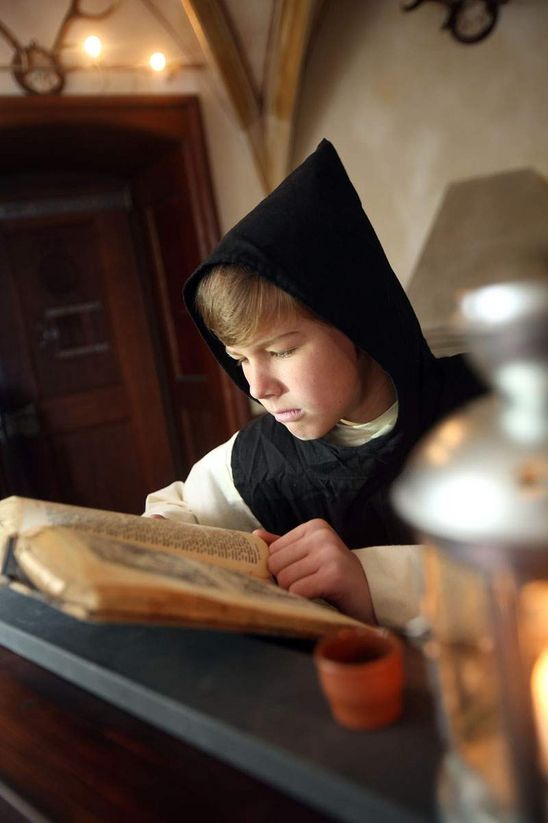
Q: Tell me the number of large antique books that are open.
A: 1